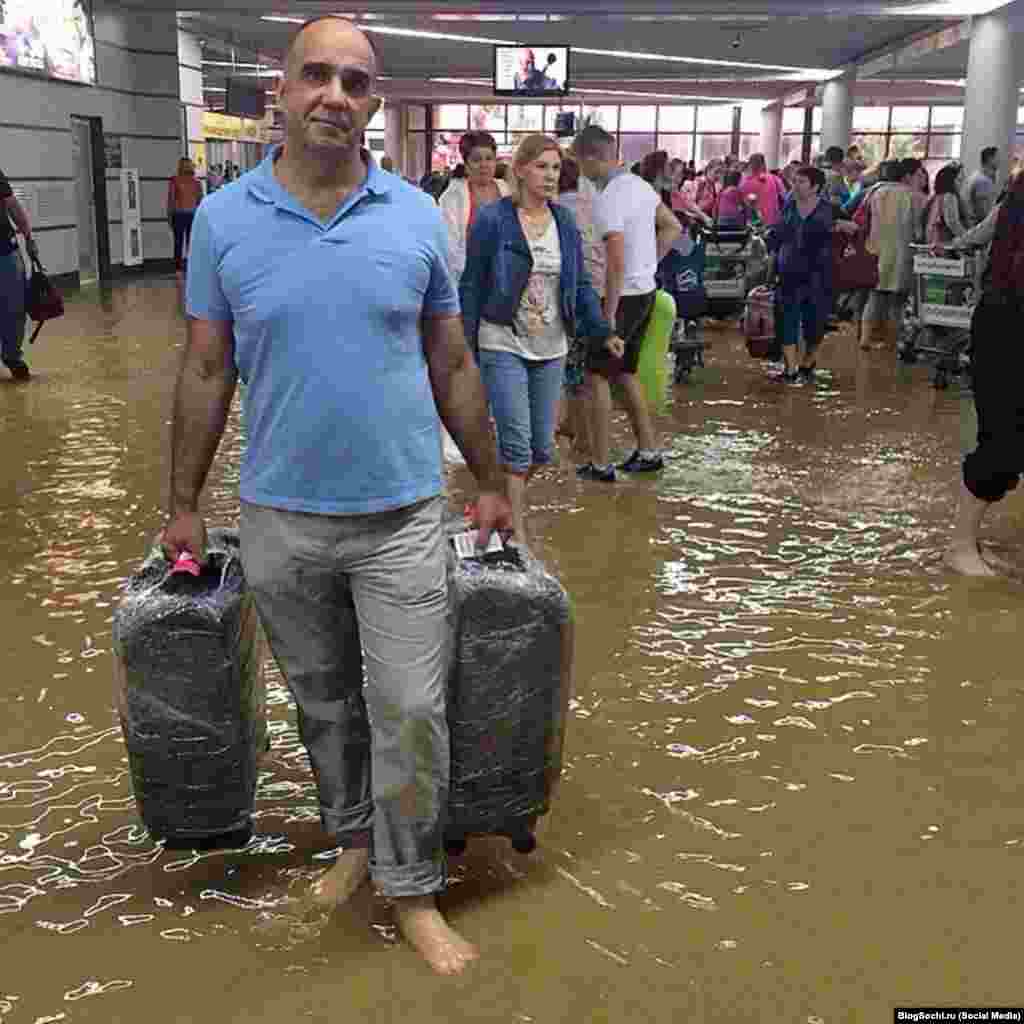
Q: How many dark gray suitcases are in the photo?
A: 2